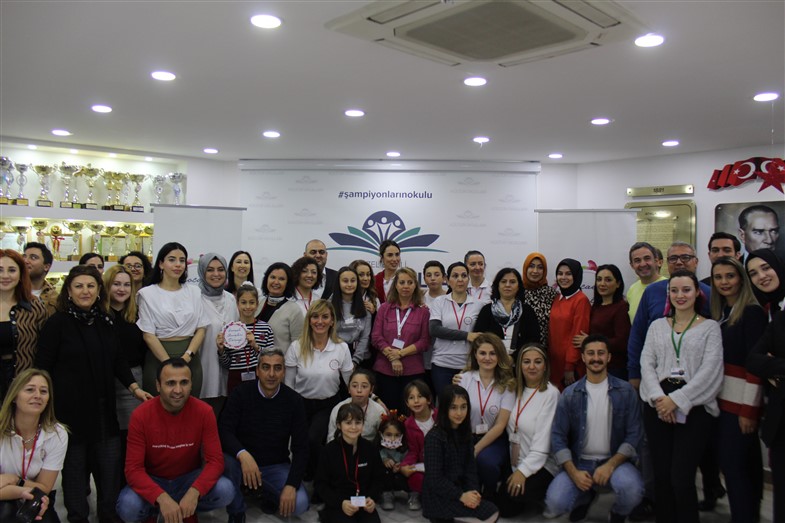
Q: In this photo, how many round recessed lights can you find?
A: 15